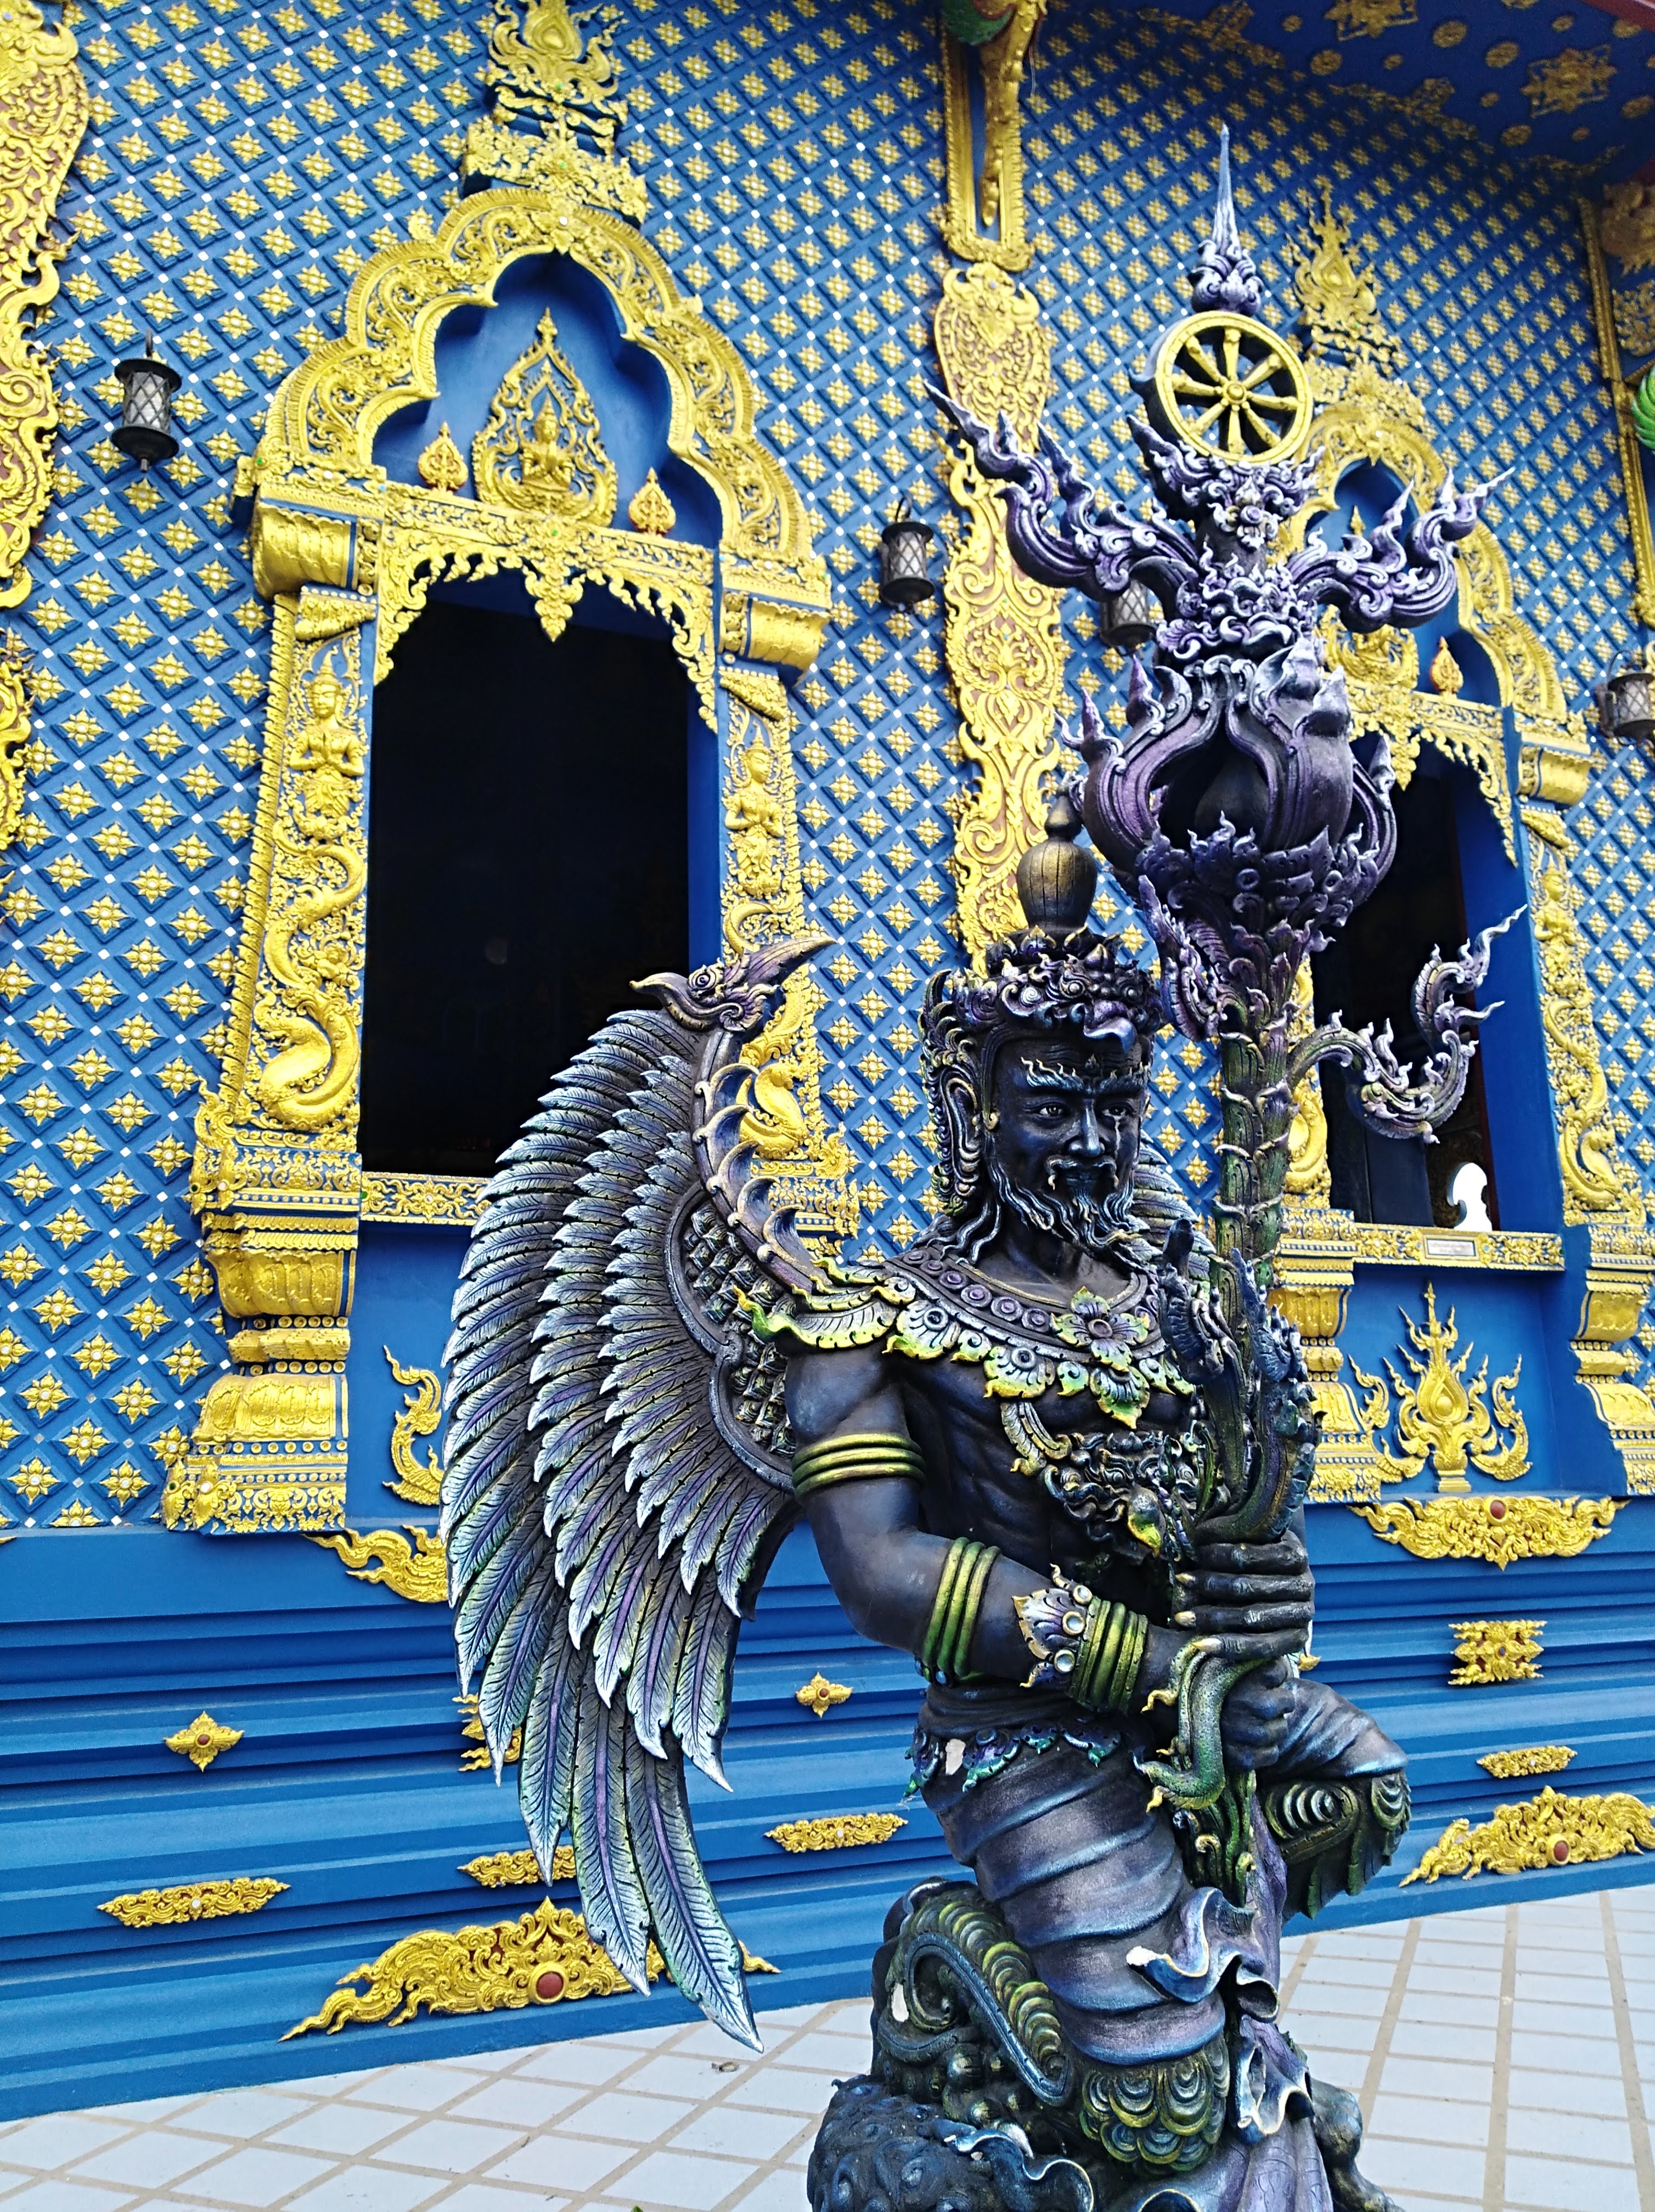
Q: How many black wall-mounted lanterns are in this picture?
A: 4